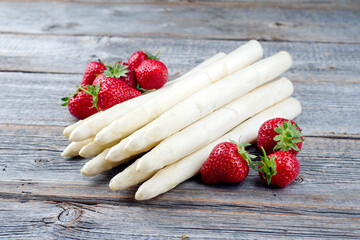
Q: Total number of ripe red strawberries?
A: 9